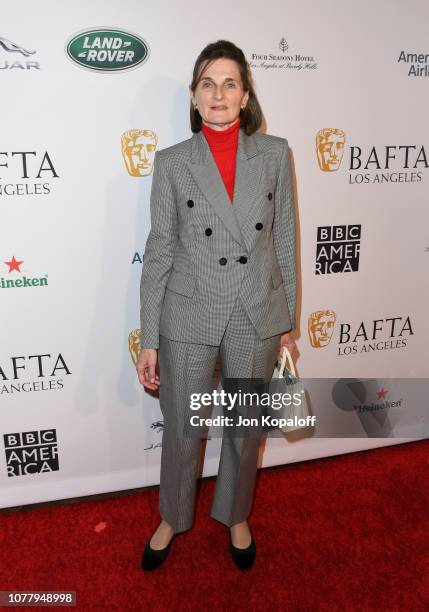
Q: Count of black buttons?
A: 6